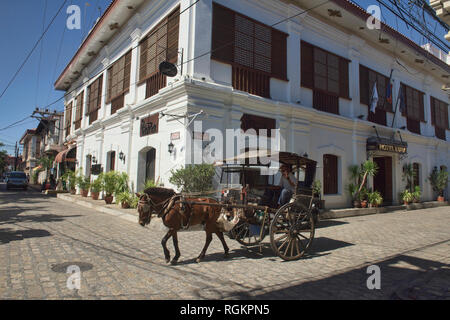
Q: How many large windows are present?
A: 10